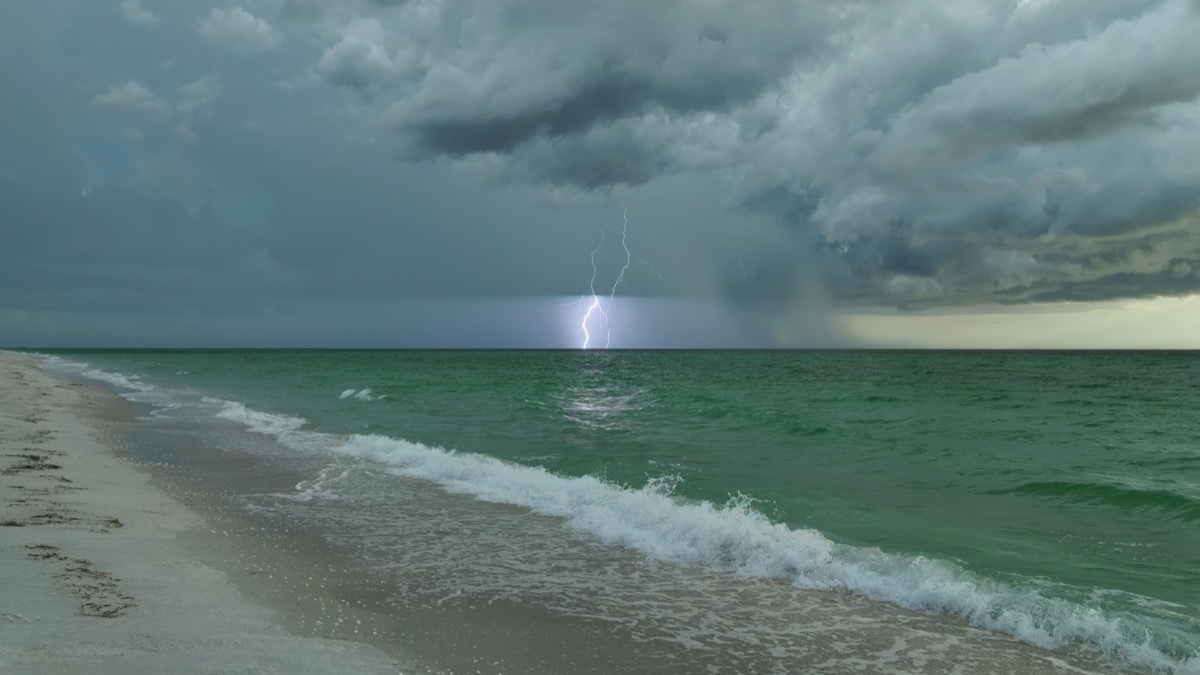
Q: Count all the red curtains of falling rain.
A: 0